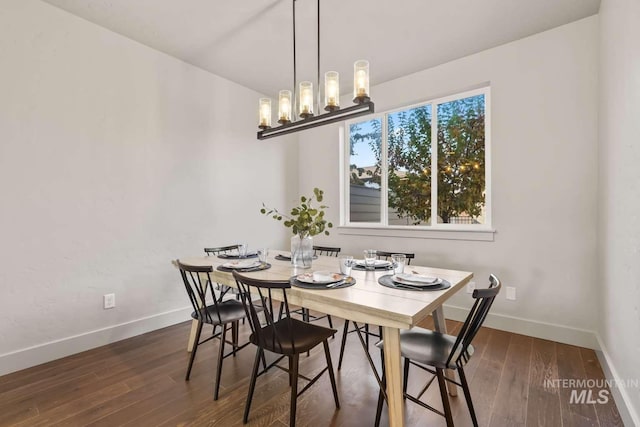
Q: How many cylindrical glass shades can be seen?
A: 5